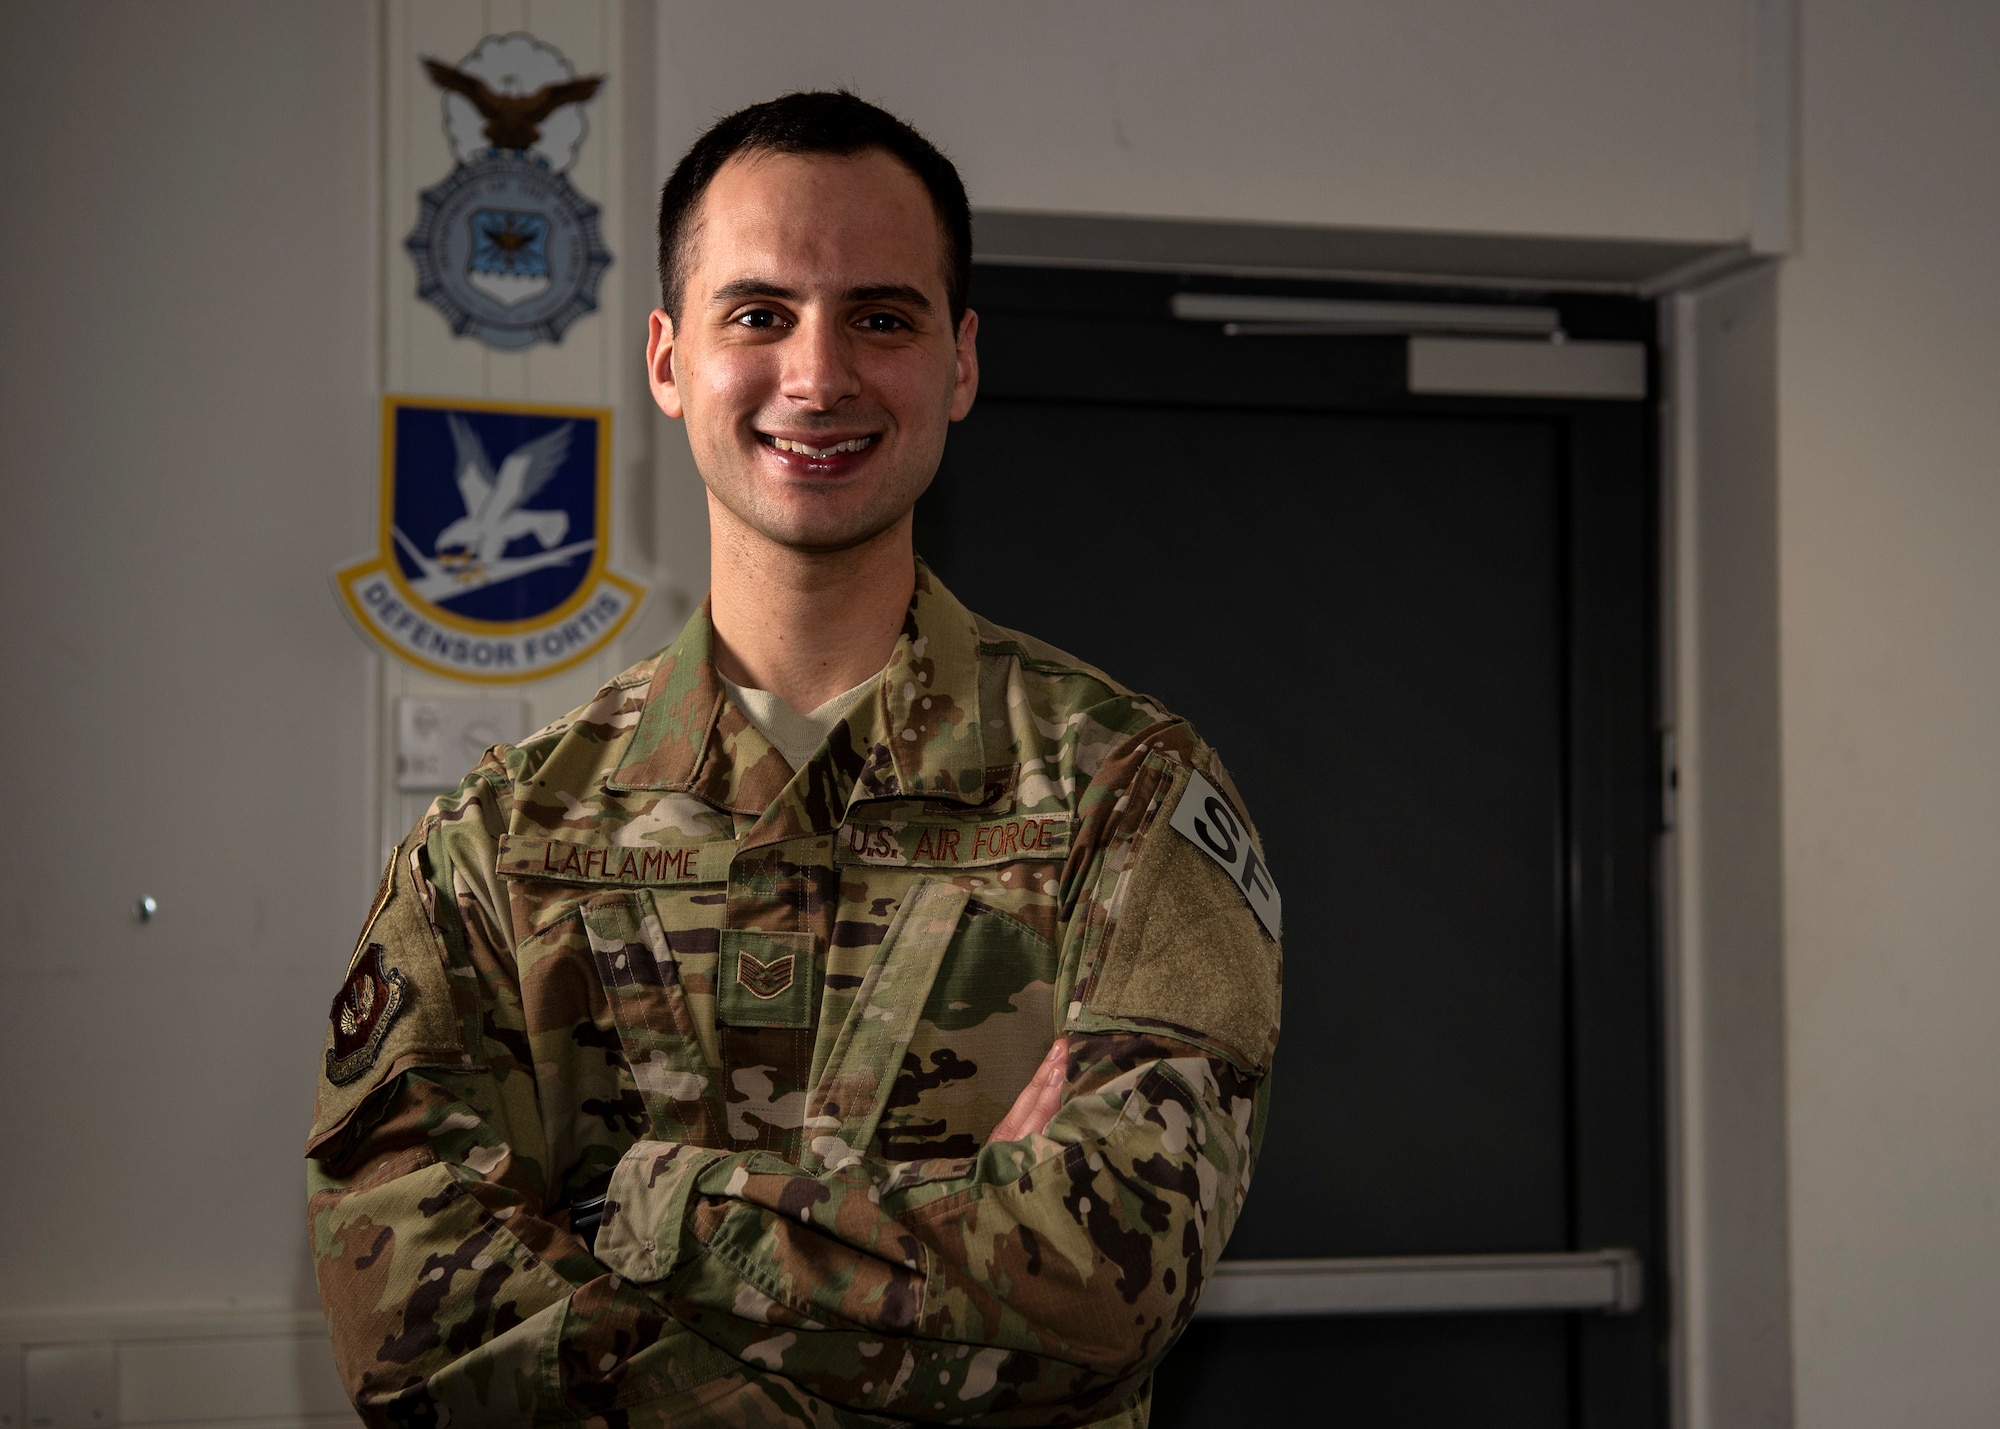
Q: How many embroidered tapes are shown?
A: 2